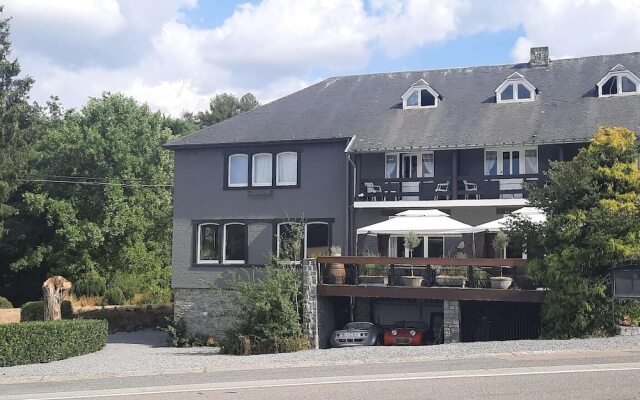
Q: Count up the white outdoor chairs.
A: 3